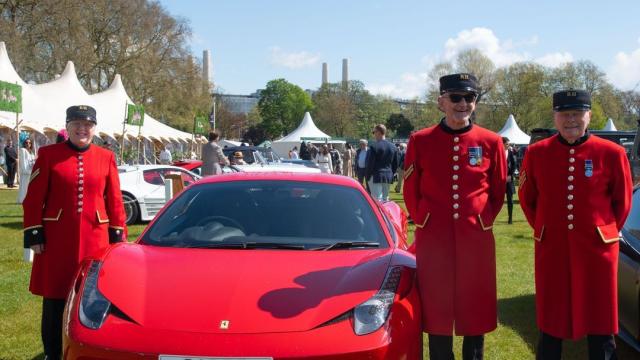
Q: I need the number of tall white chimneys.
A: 3